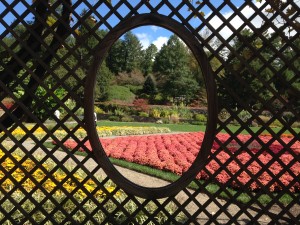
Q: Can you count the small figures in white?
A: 2